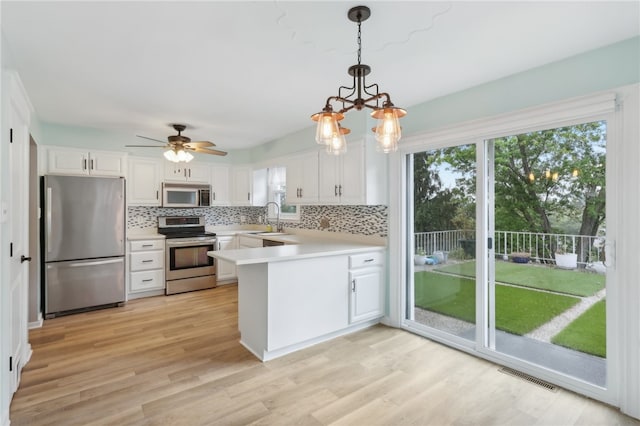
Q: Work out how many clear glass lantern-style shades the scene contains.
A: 4